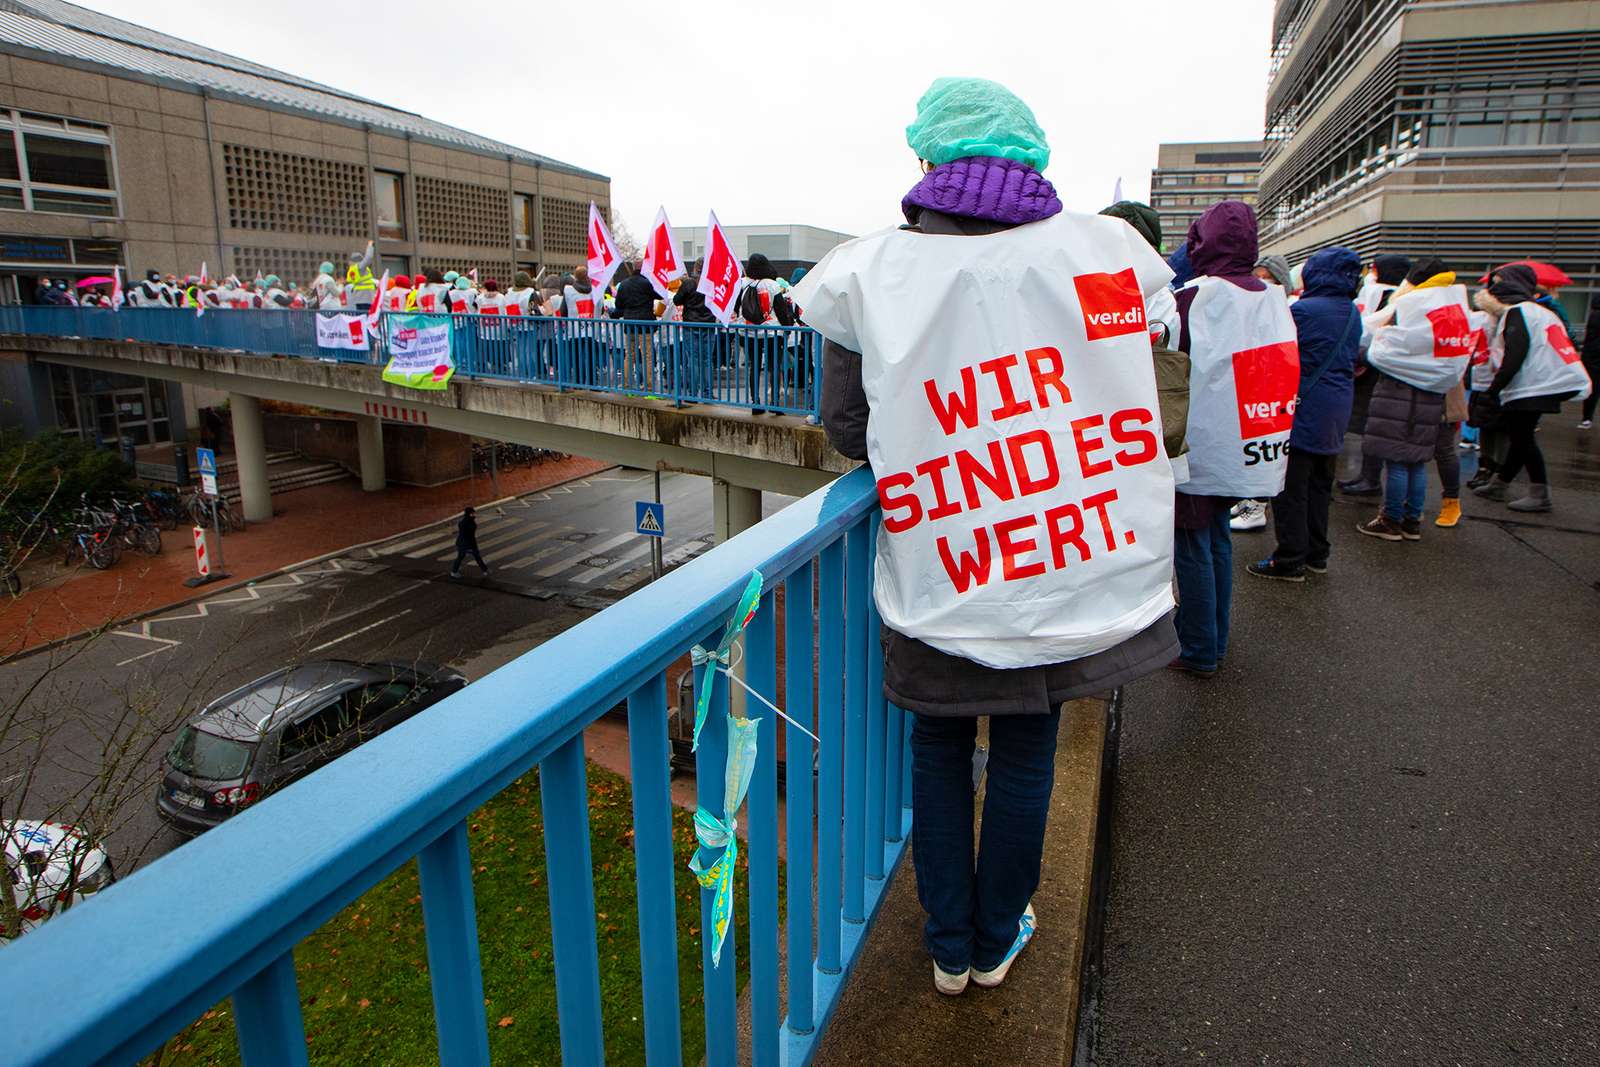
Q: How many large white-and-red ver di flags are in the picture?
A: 3